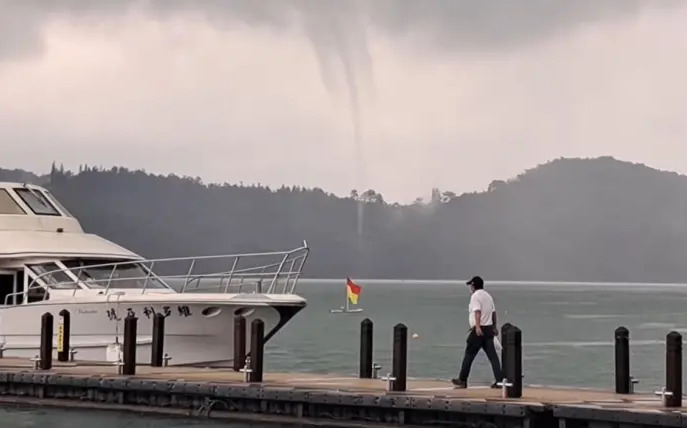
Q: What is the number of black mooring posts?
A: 12